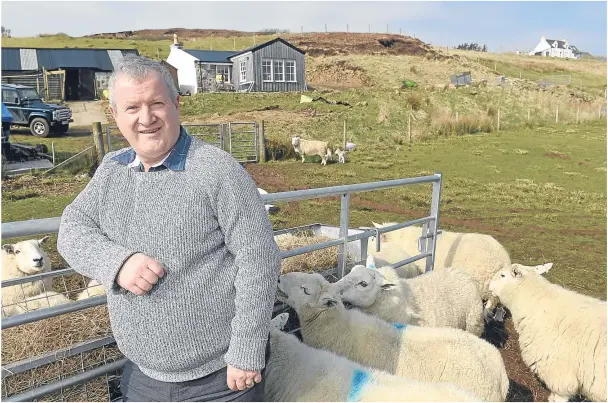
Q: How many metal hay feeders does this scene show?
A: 1